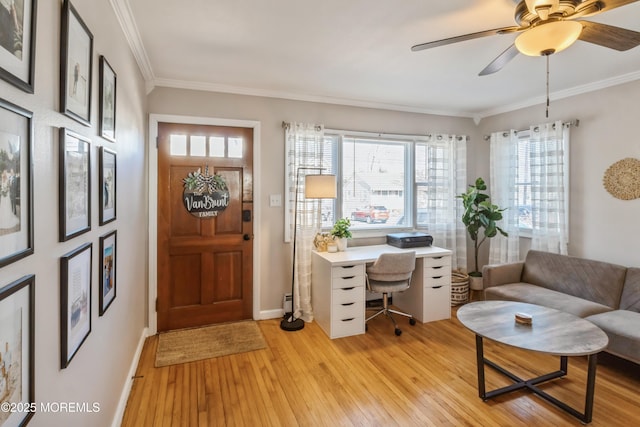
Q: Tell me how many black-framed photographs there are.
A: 9